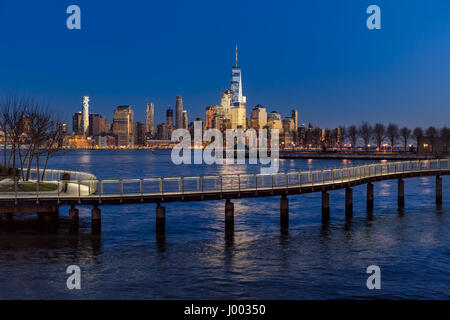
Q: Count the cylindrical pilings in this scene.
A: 10